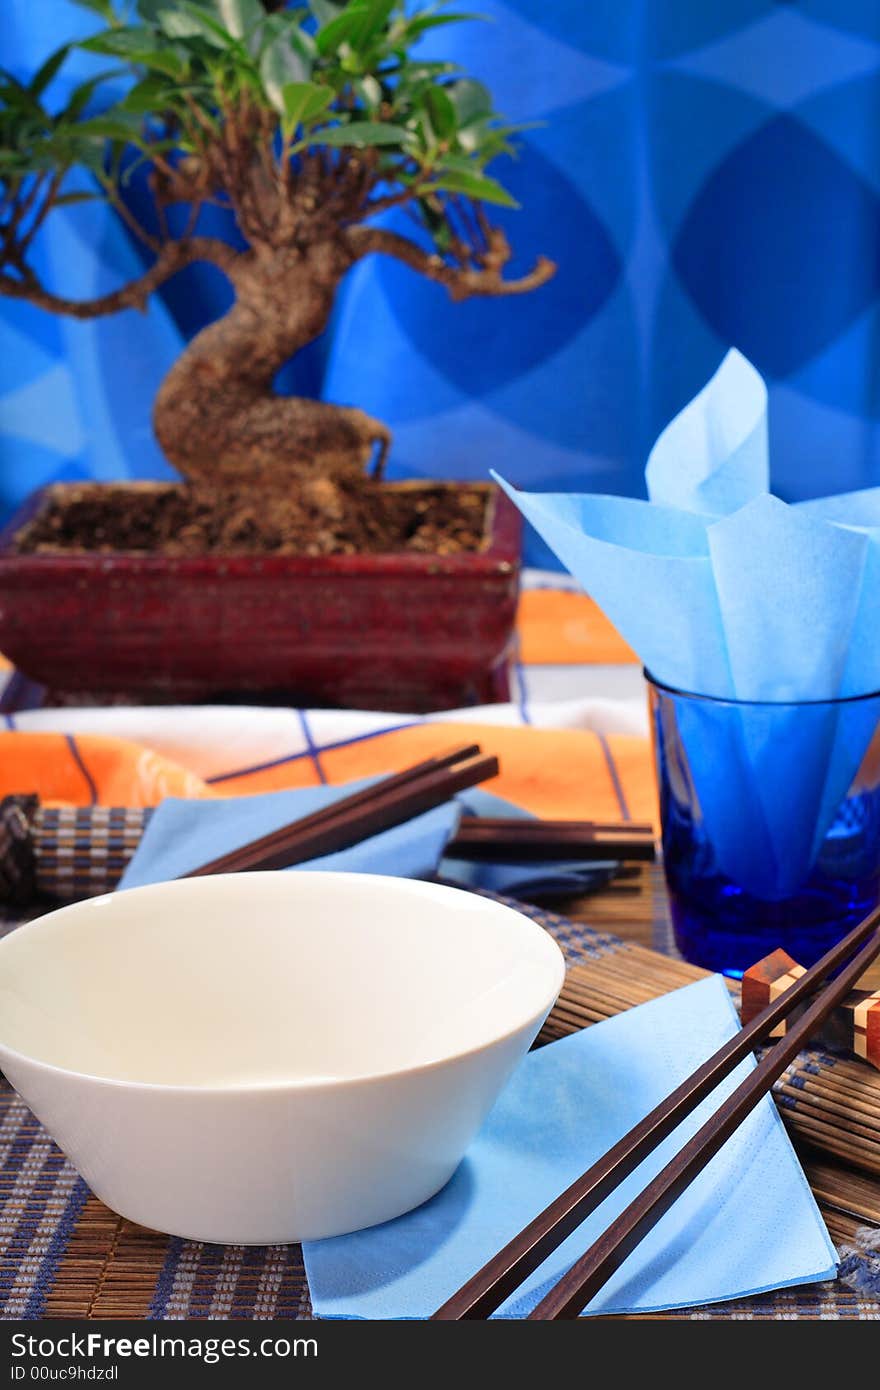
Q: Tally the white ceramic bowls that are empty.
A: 1